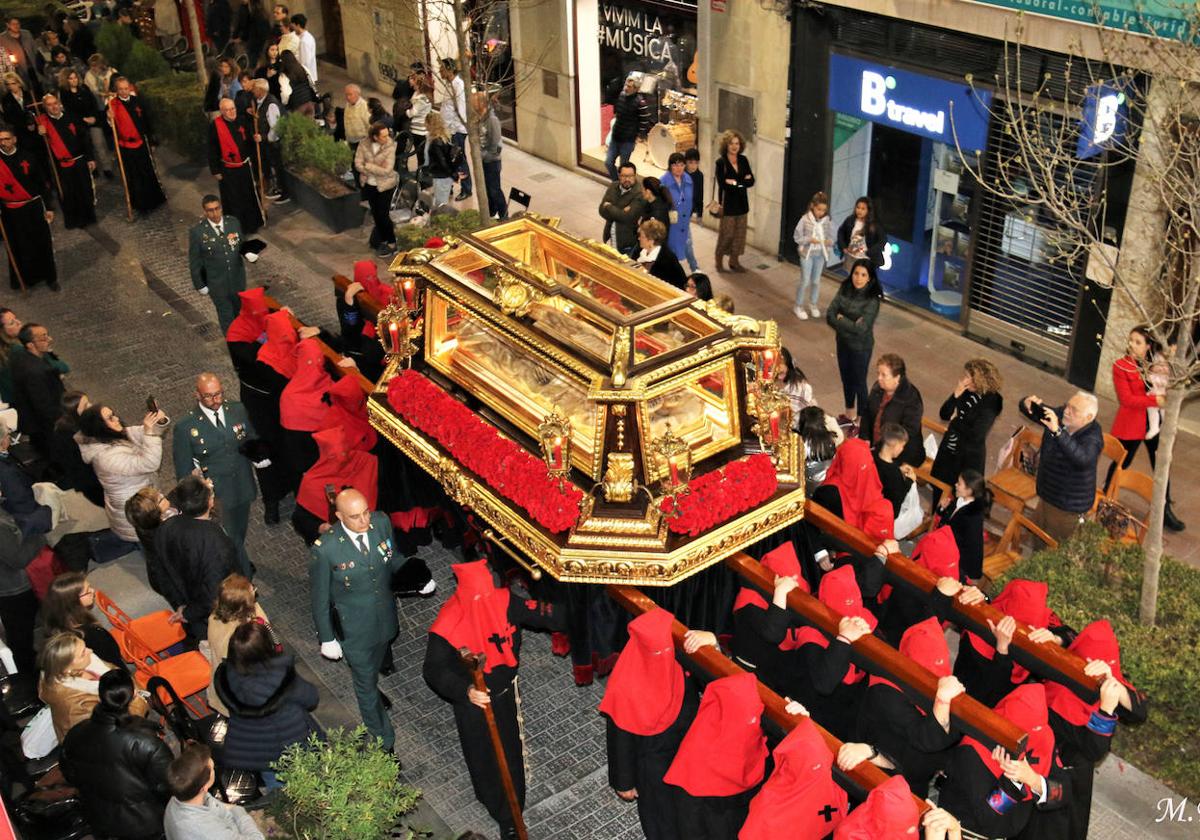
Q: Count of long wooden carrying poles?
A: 3